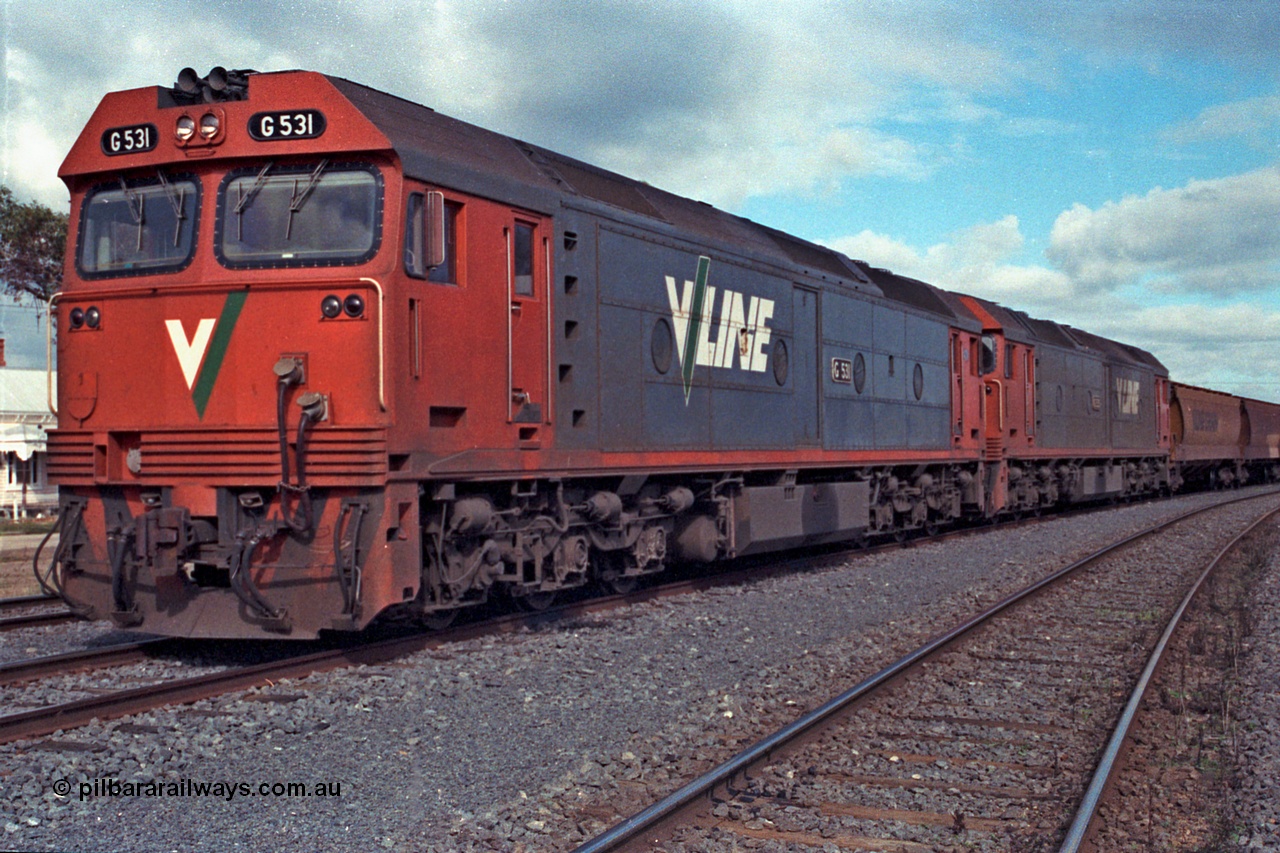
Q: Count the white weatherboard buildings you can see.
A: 1